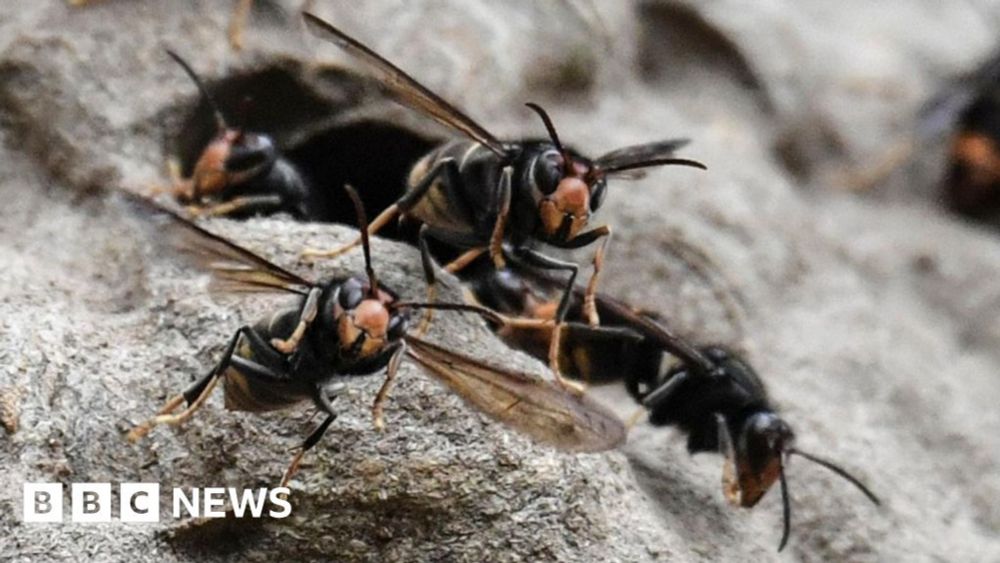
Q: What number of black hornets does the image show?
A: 5